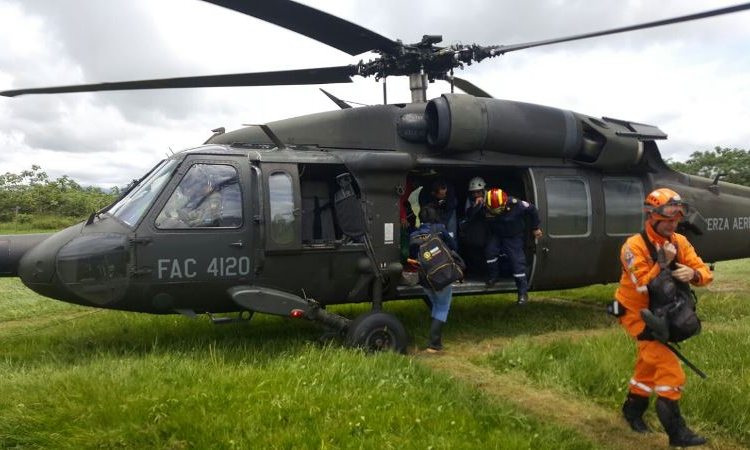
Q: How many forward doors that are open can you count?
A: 0